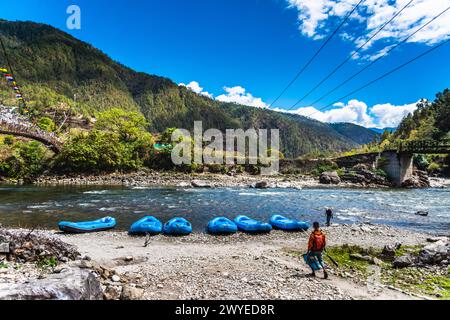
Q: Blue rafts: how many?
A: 6